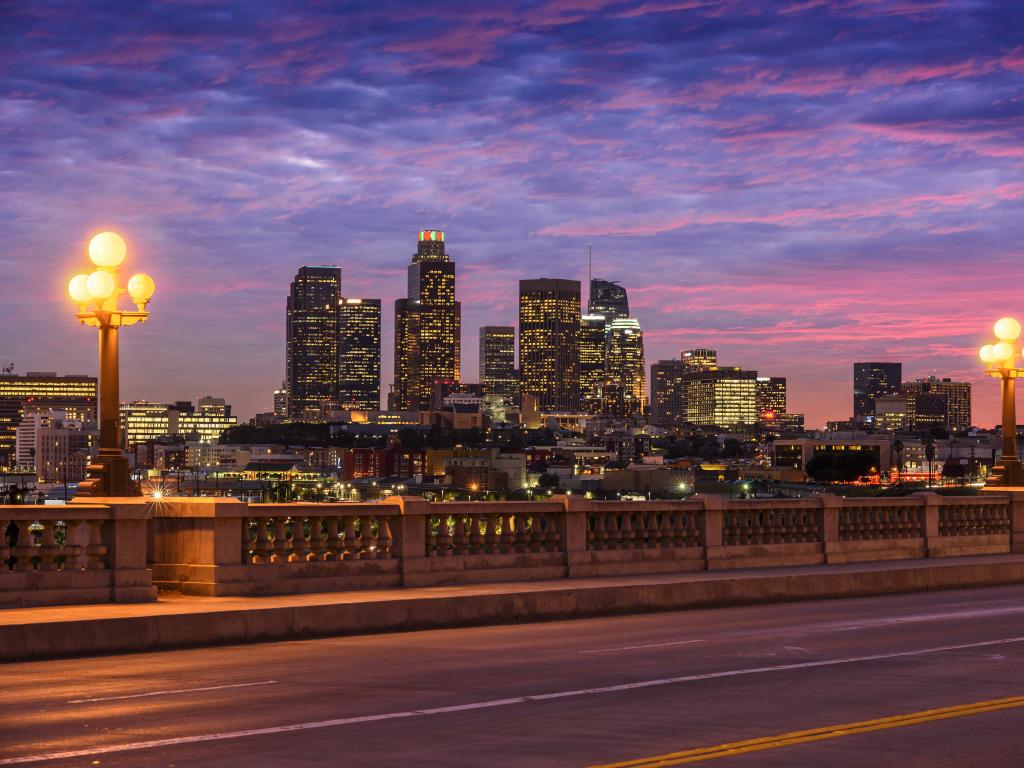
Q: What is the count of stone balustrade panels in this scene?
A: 7